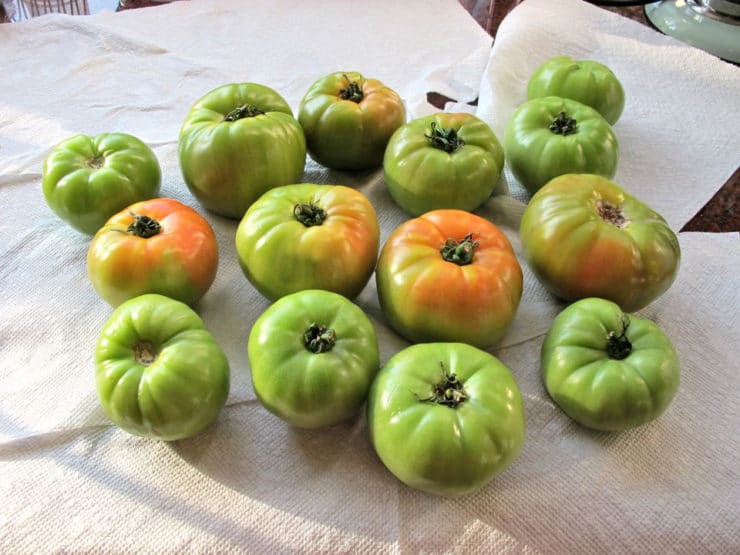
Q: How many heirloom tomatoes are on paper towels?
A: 14